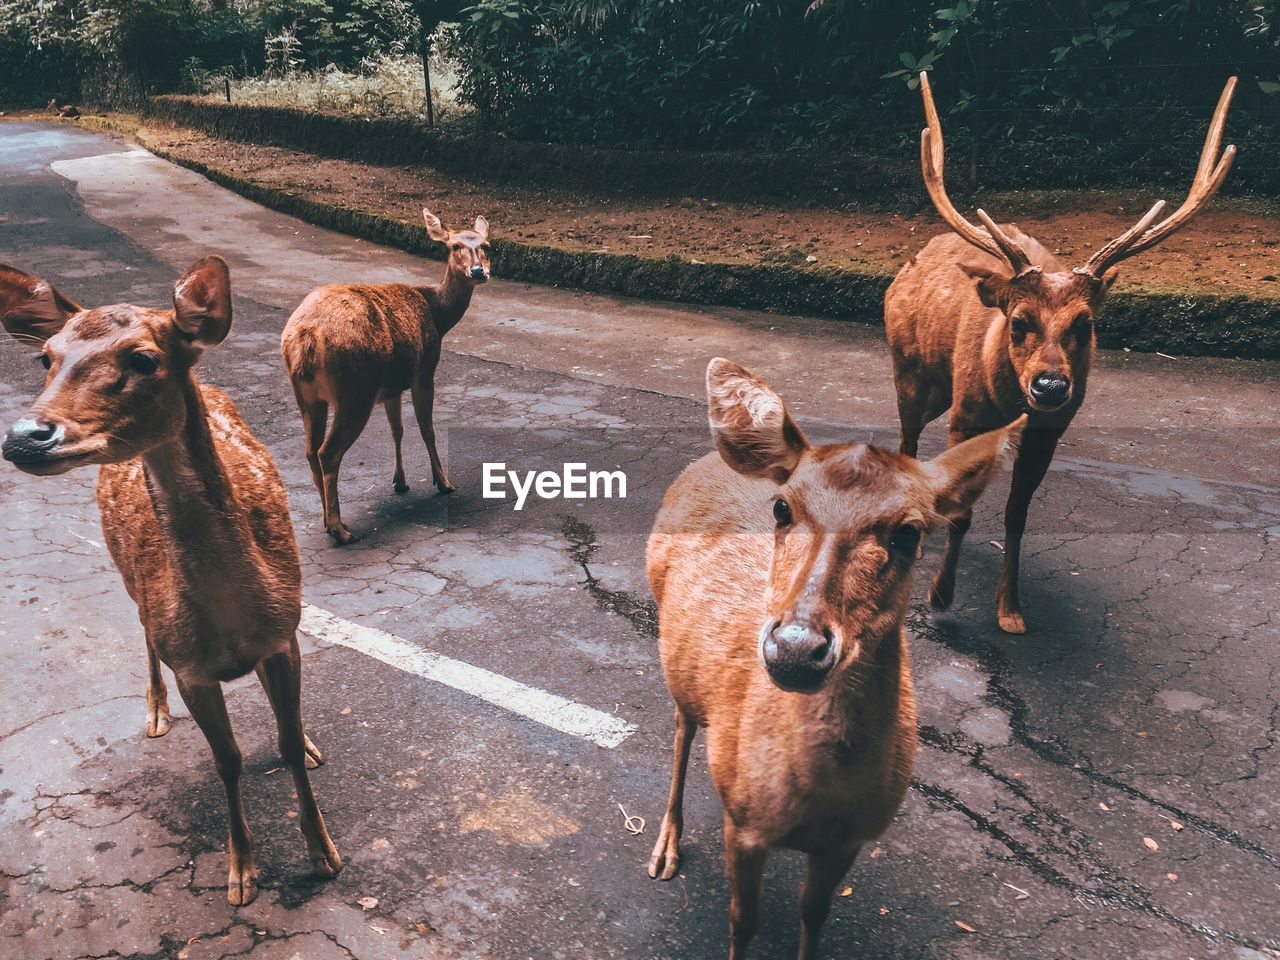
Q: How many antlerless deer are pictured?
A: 3